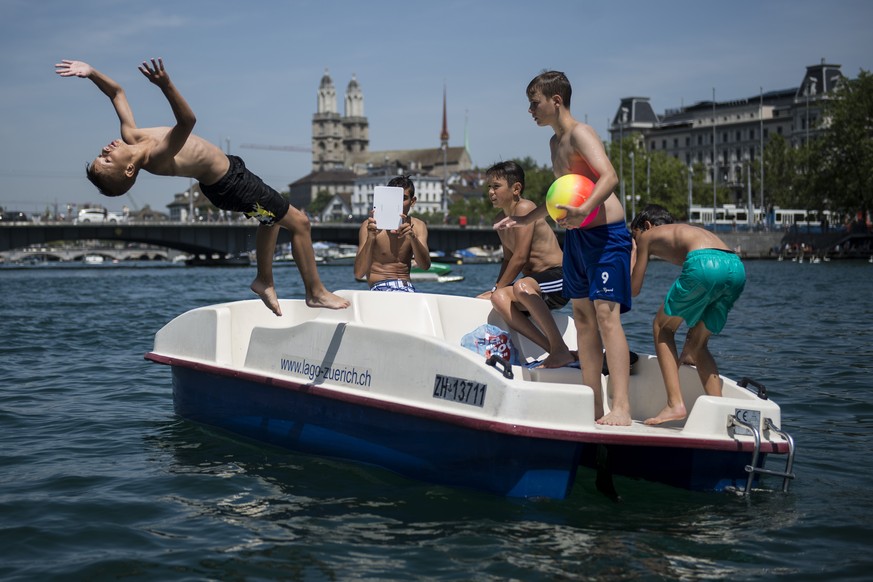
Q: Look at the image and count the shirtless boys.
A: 5